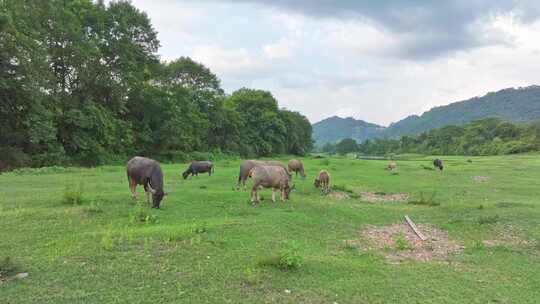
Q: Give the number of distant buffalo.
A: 2